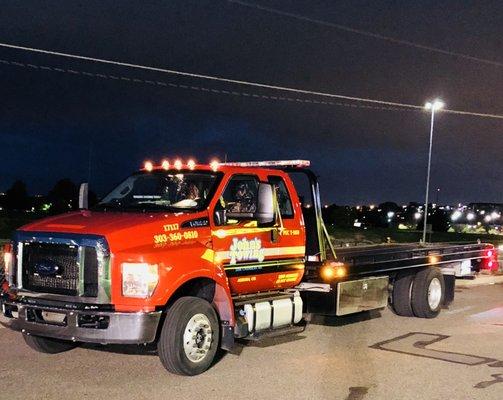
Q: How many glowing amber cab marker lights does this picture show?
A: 5